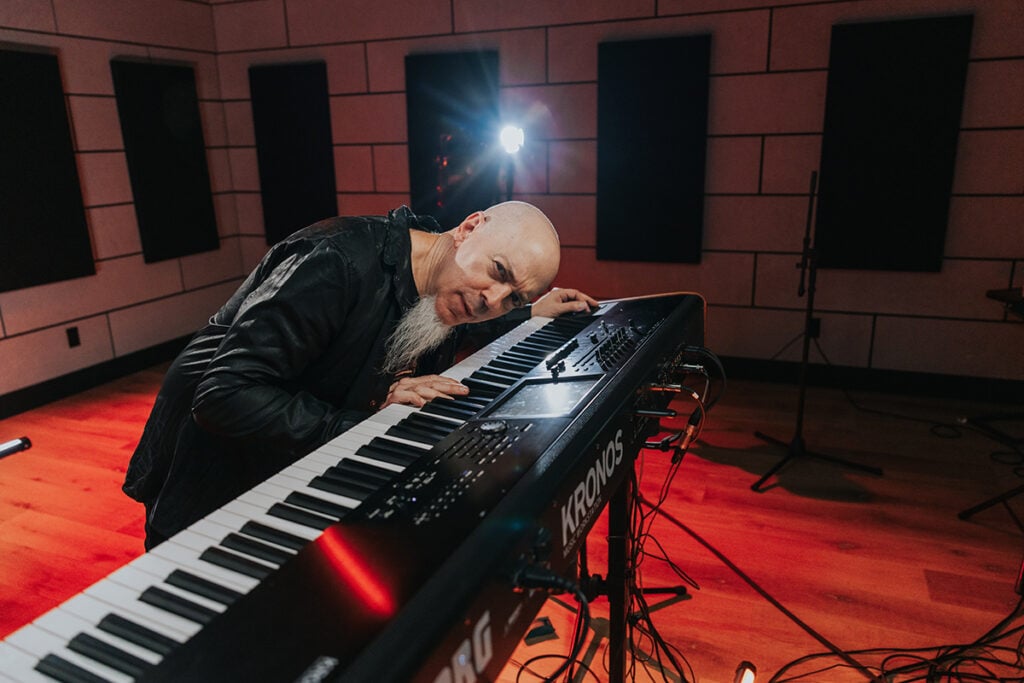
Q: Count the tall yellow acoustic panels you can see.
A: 0